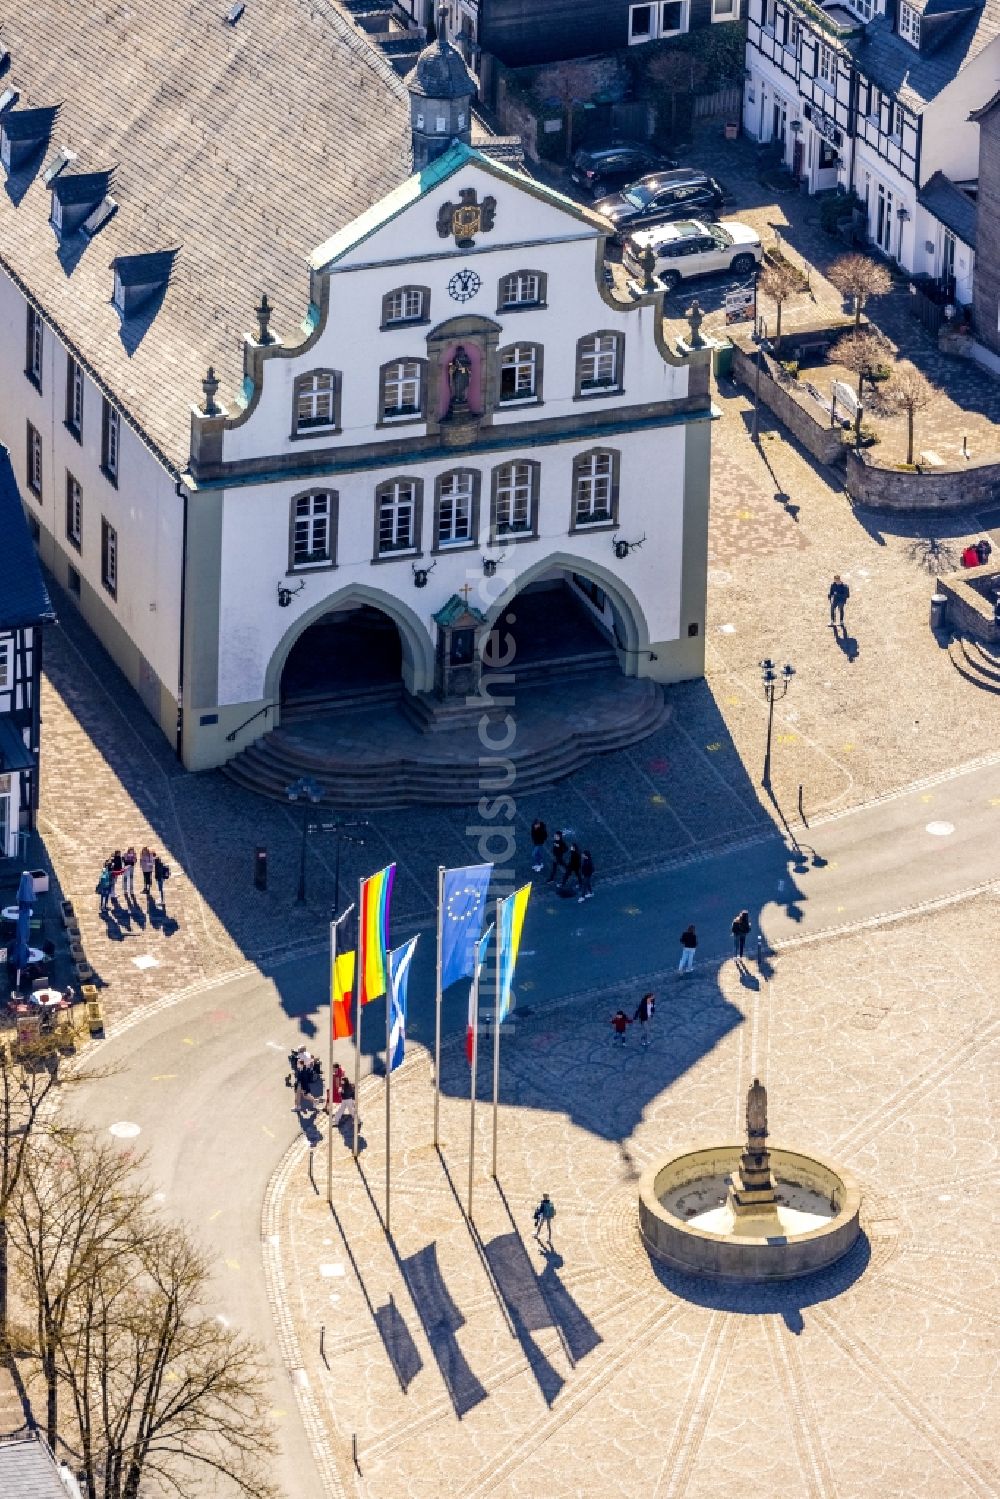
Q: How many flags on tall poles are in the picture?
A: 6